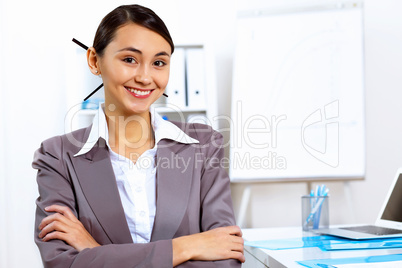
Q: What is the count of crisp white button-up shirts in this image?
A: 1